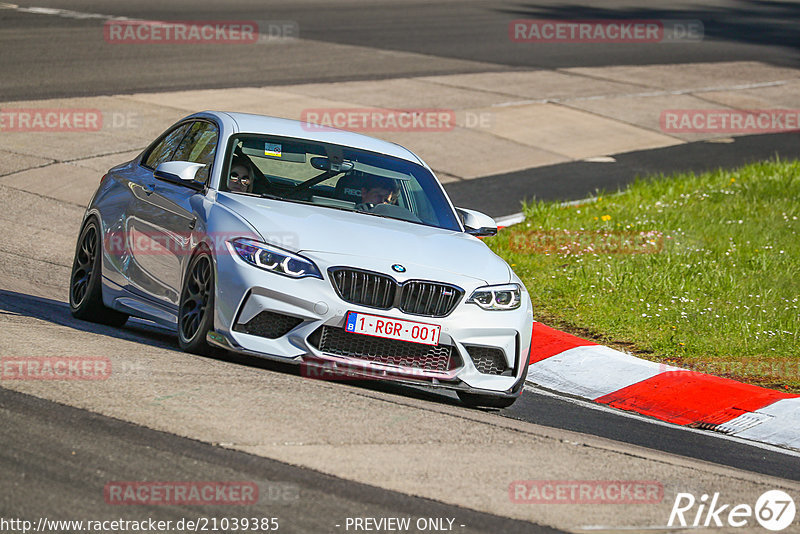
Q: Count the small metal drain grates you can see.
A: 1